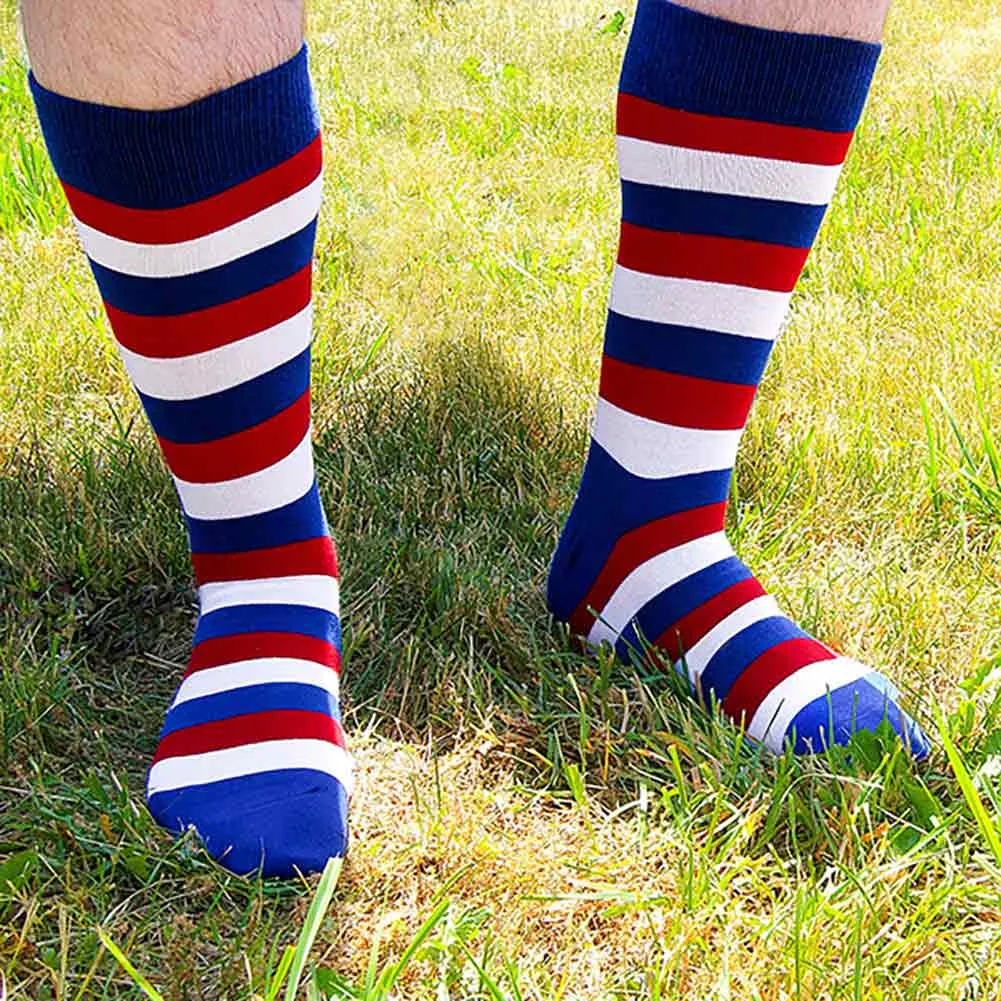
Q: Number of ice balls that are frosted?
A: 0